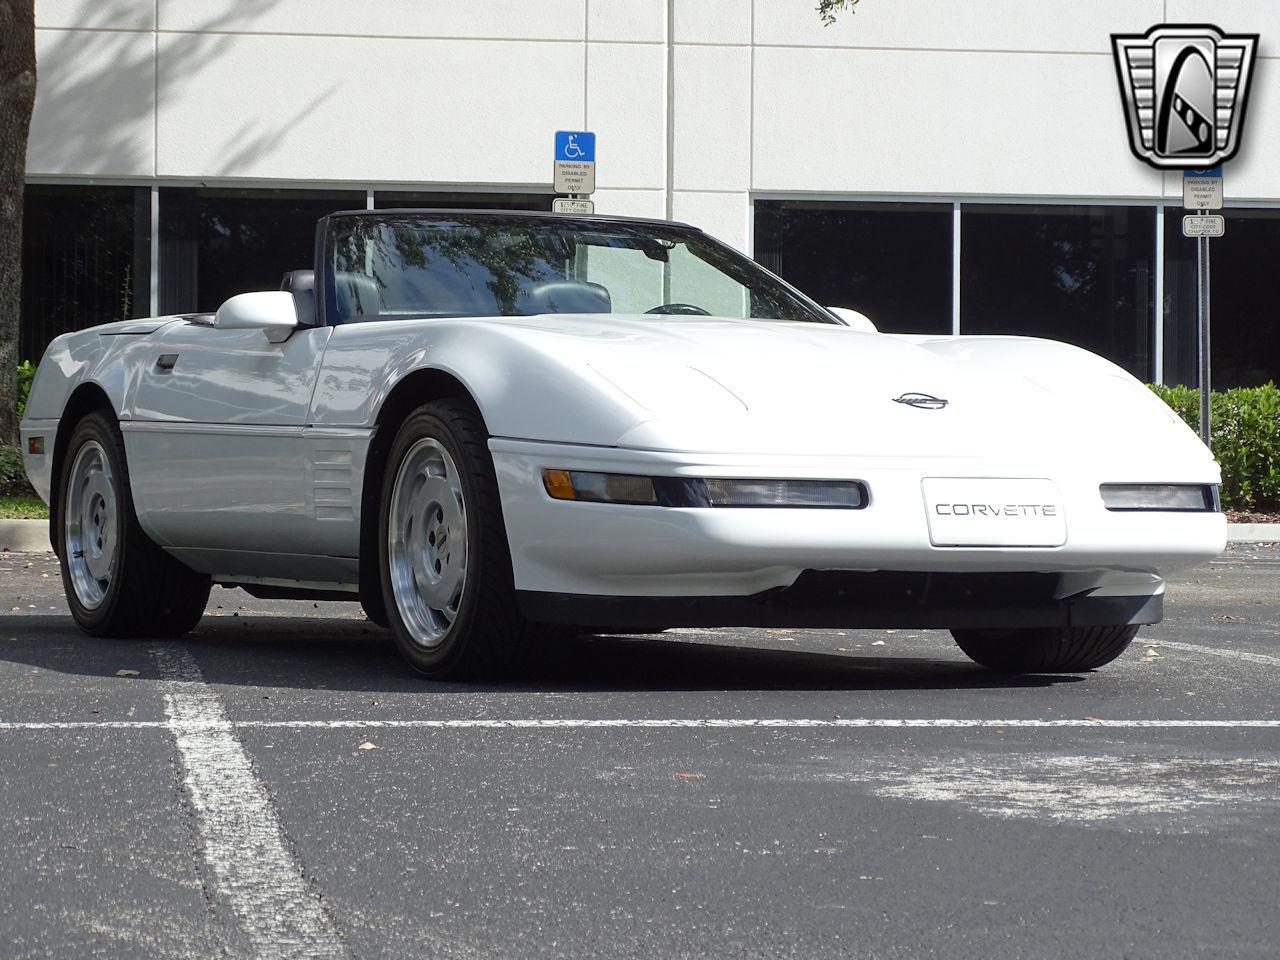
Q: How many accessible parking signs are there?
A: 2